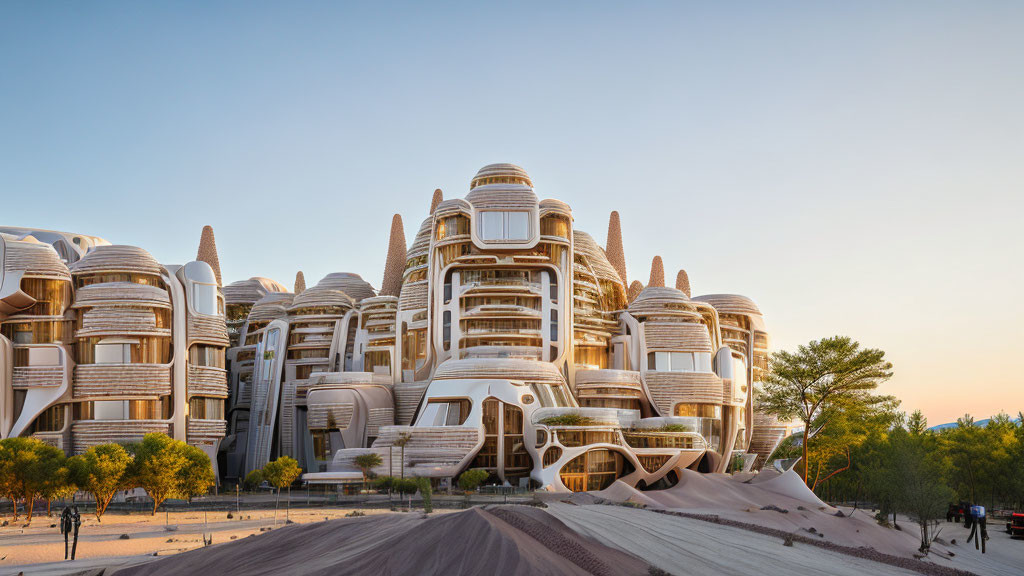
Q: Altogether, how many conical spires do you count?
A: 8